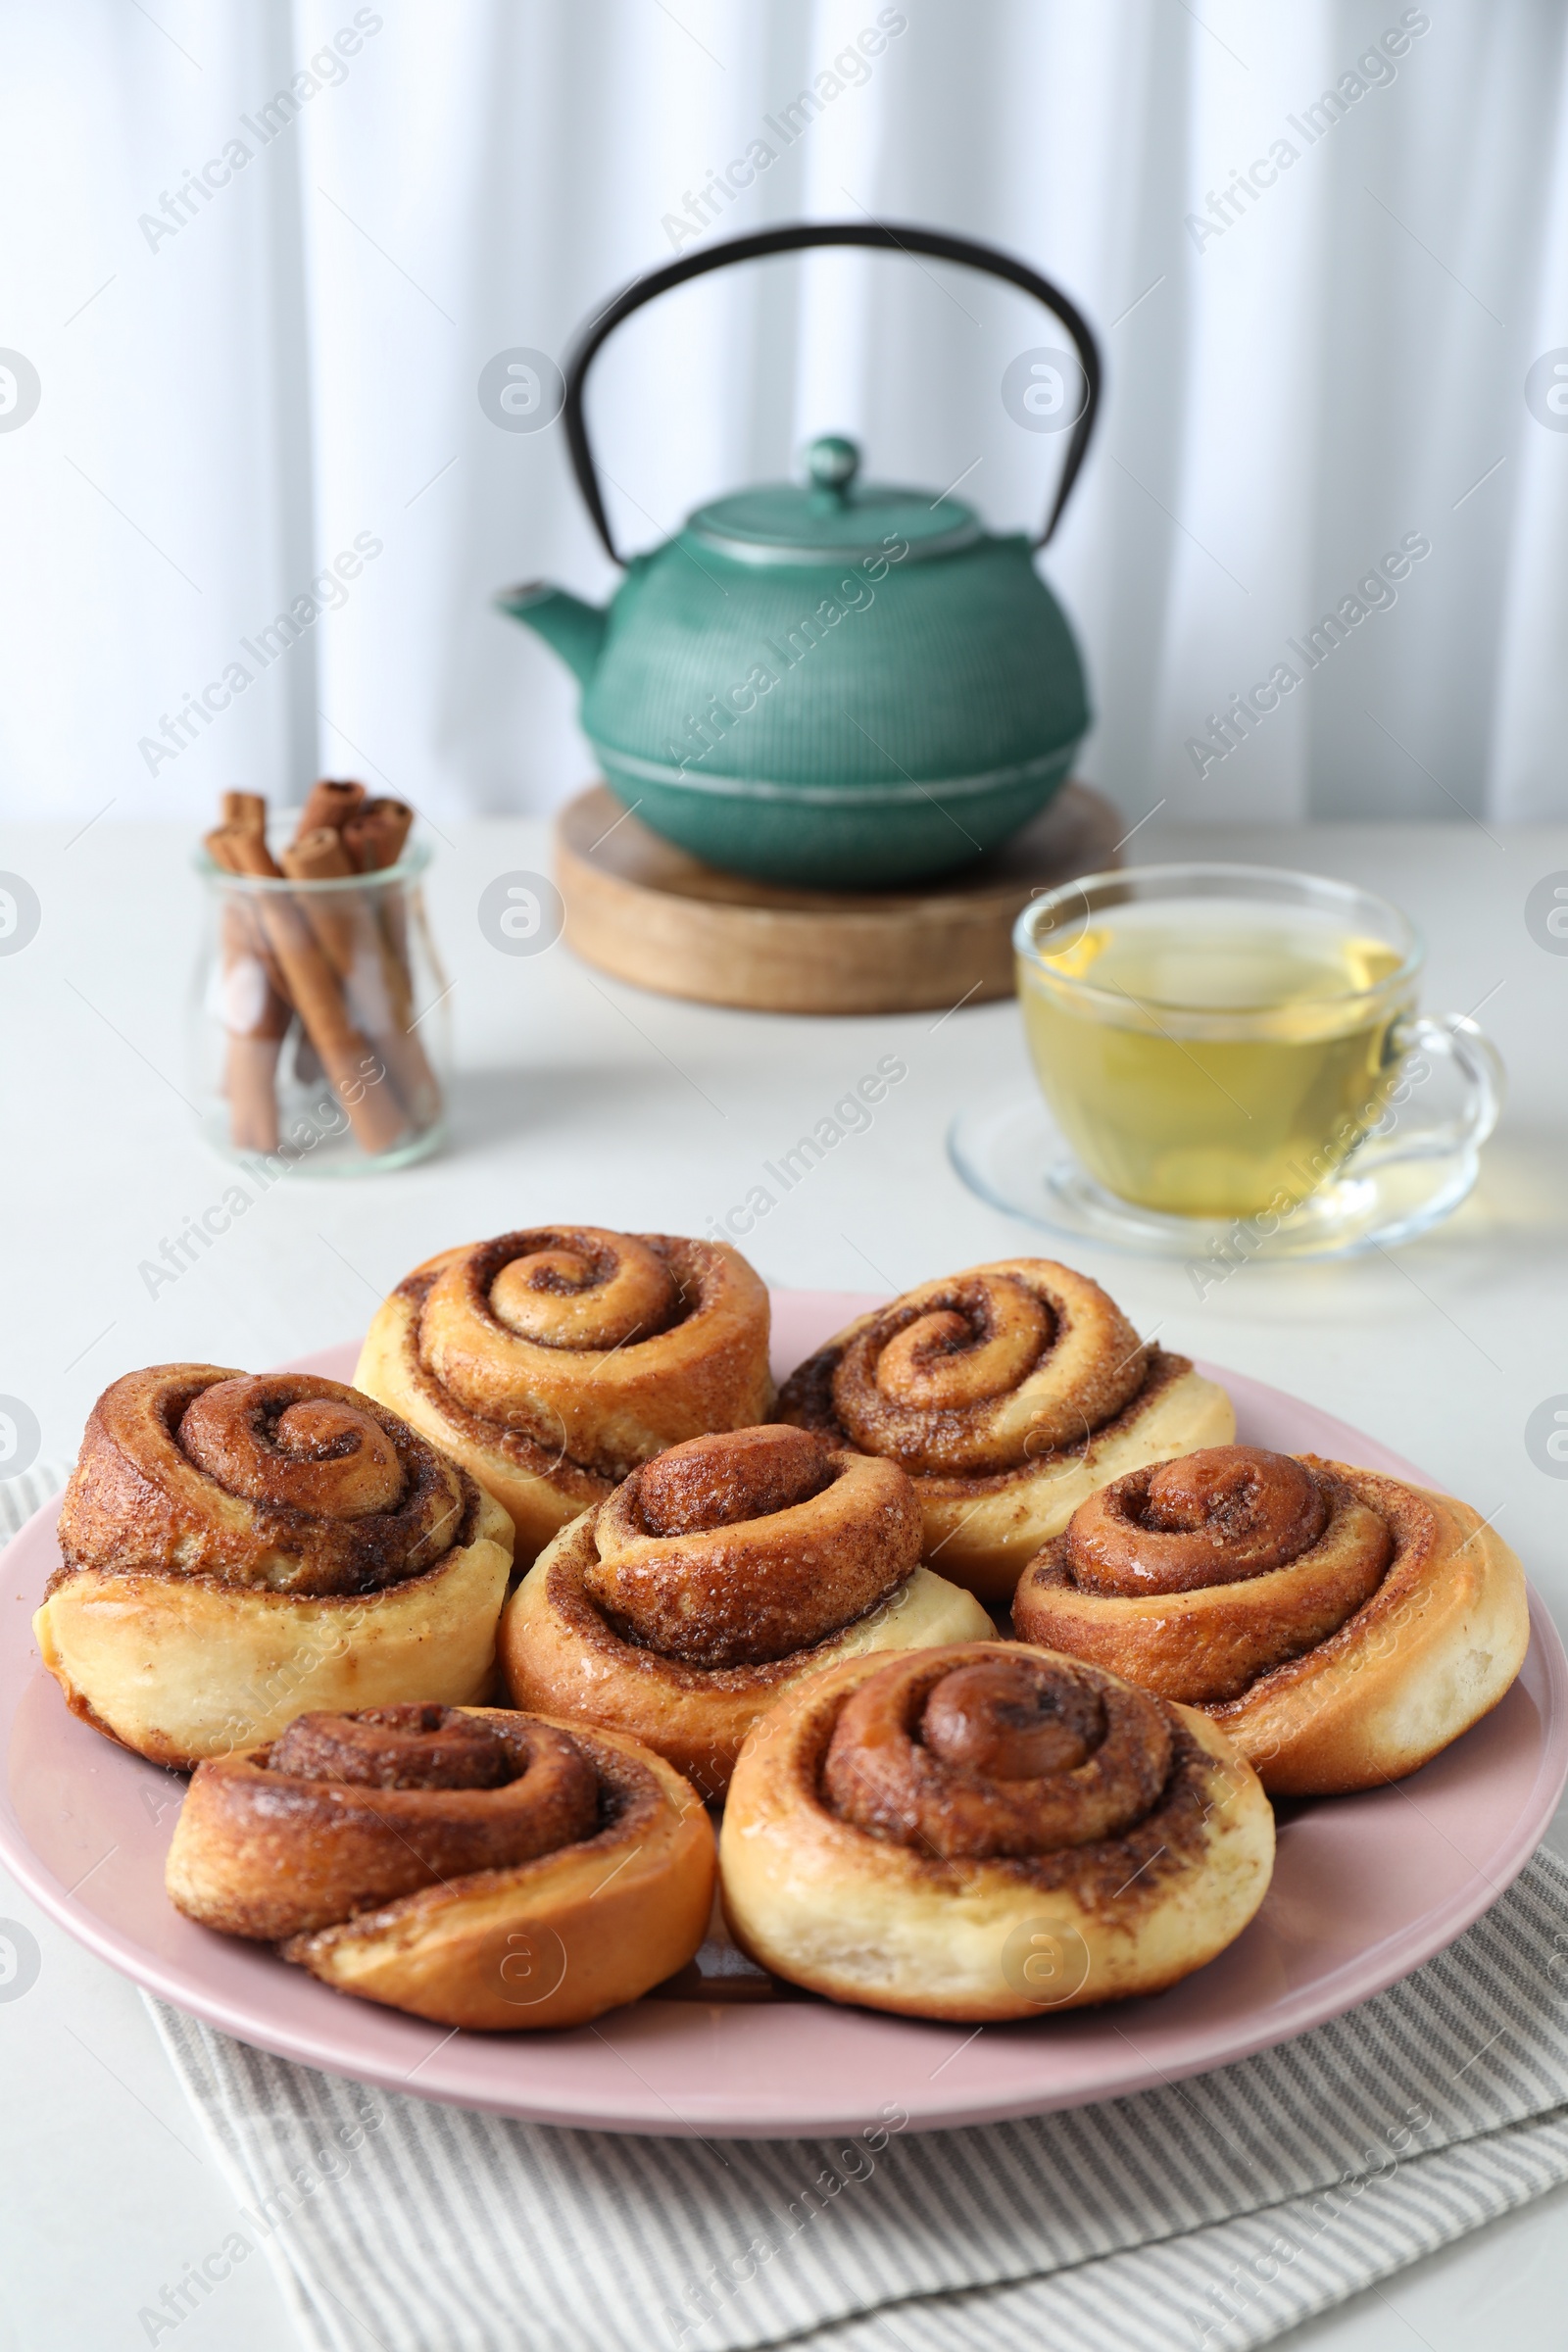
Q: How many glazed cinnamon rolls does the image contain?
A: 7